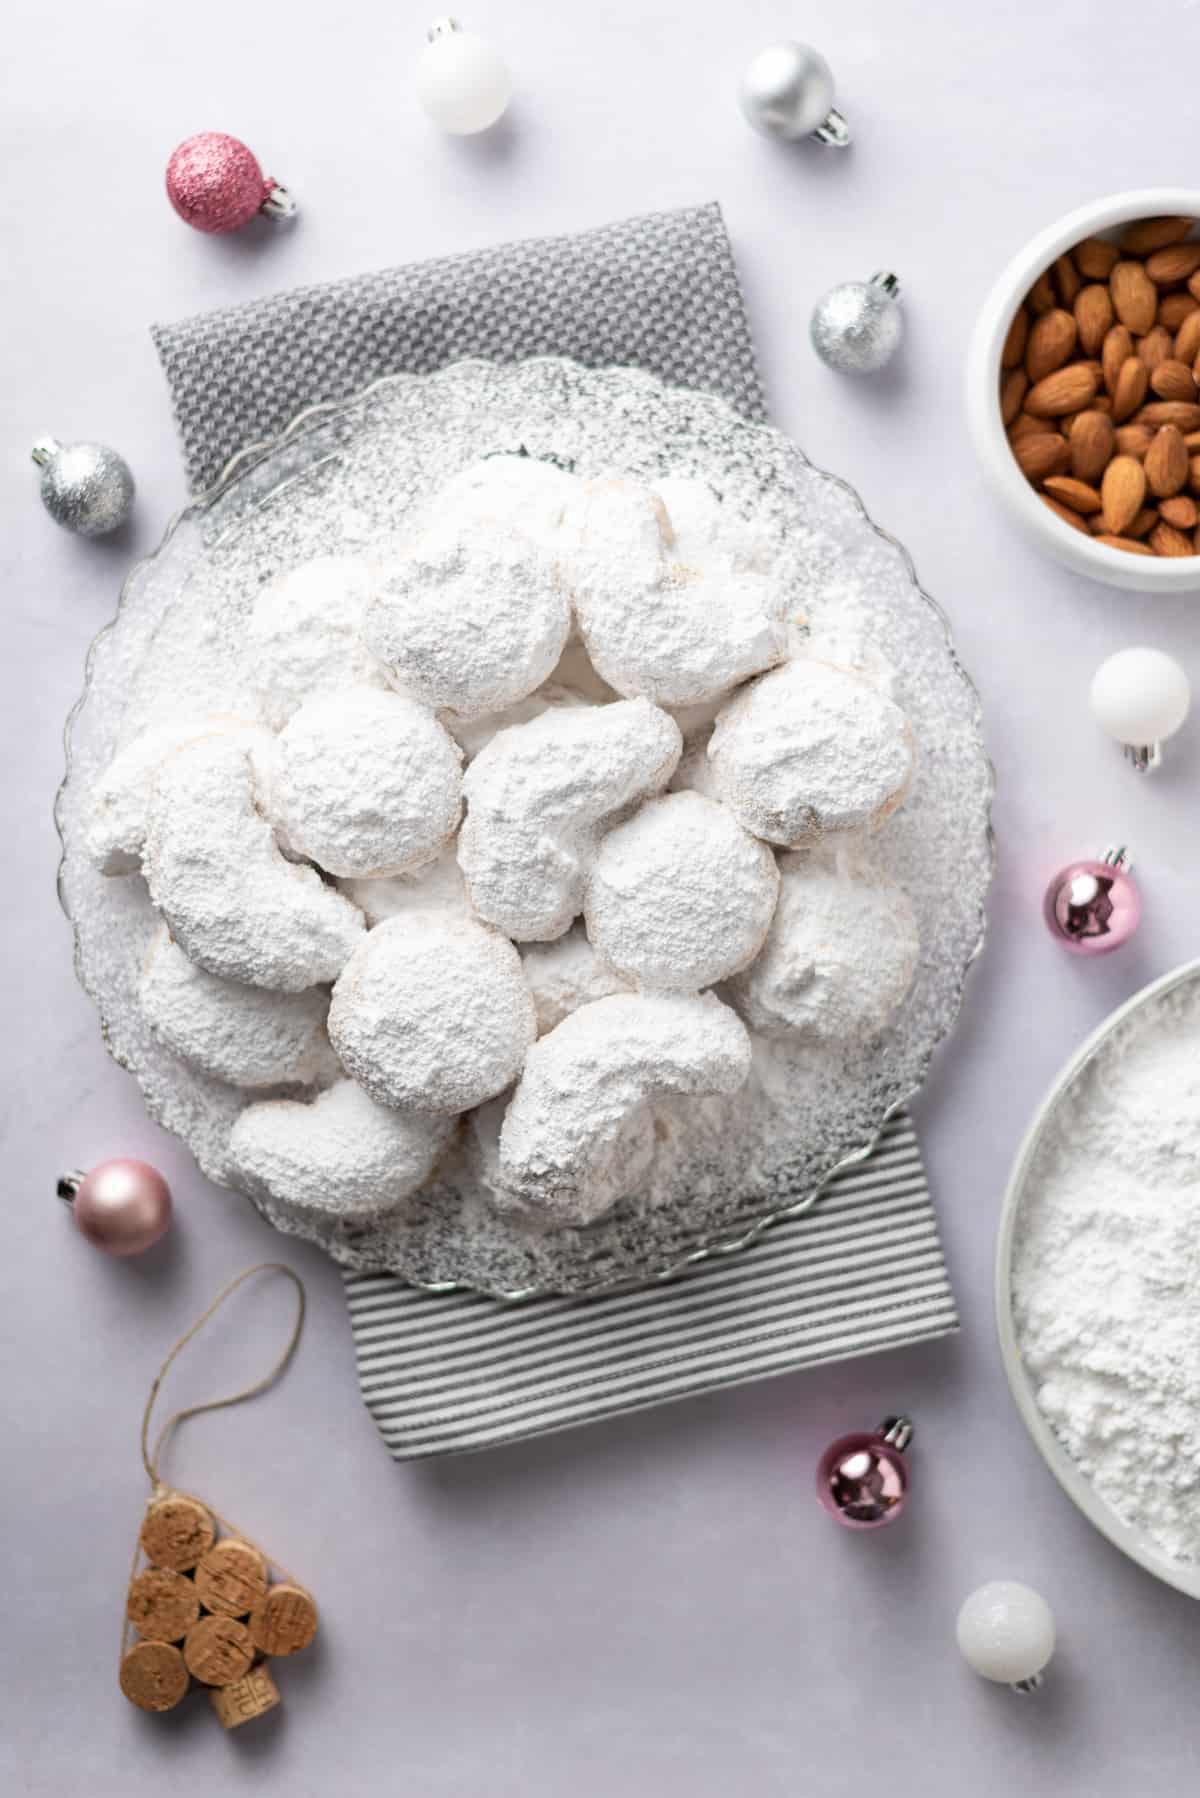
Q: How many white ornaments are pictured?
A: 3